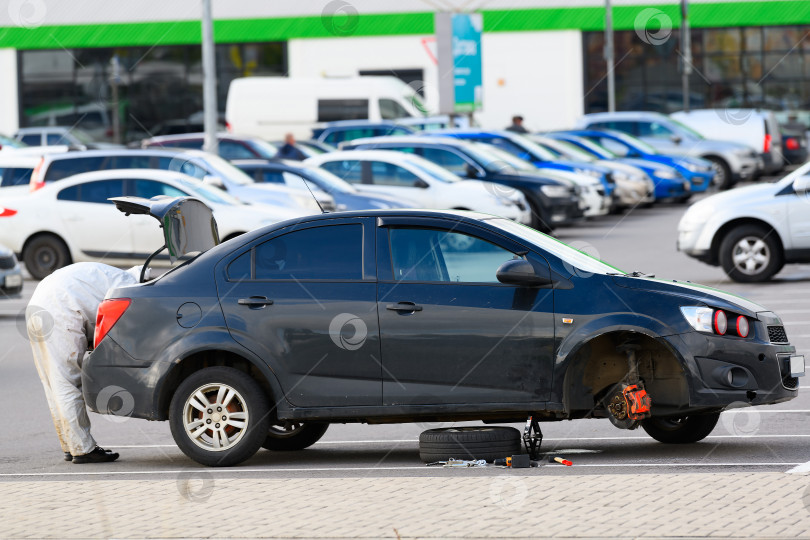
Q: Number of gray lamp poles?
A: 3